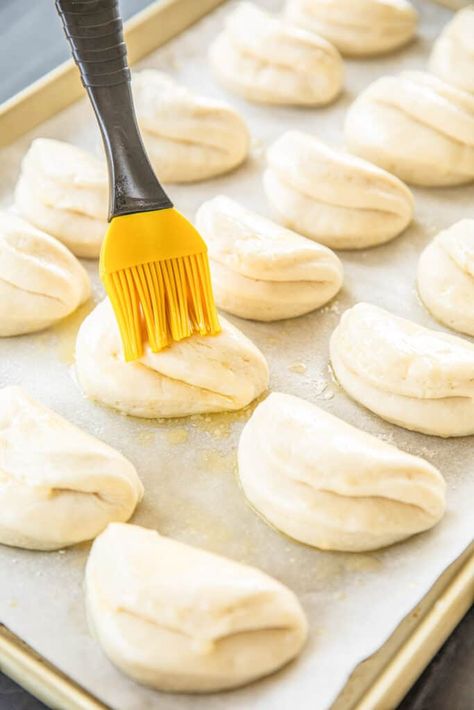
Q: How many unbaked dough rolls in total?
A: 15